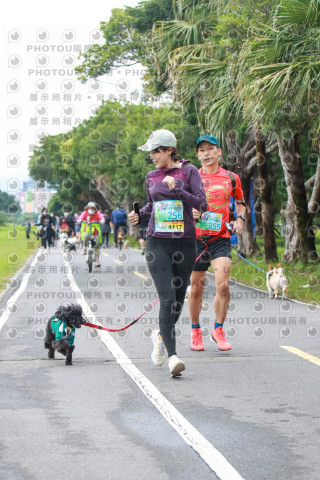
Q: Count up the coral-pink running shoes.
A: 2